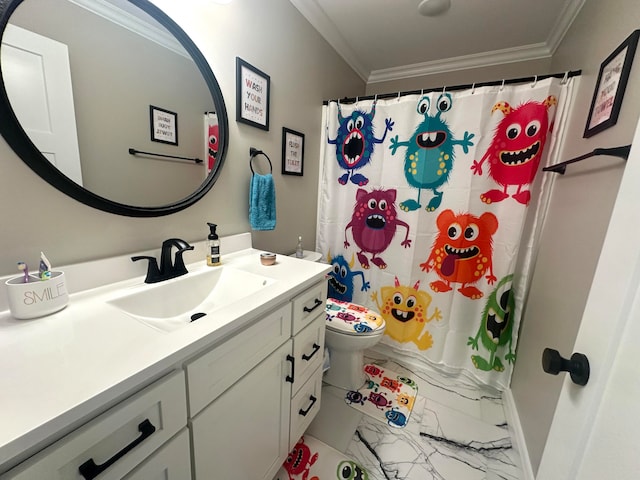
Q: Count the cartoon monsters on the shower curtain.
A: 8